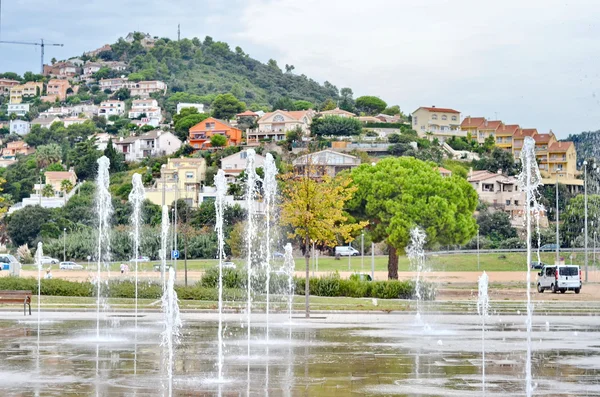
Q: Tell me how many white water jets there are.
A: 12